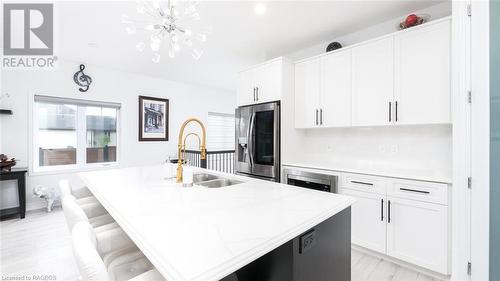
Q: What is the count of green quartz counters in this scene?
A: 0